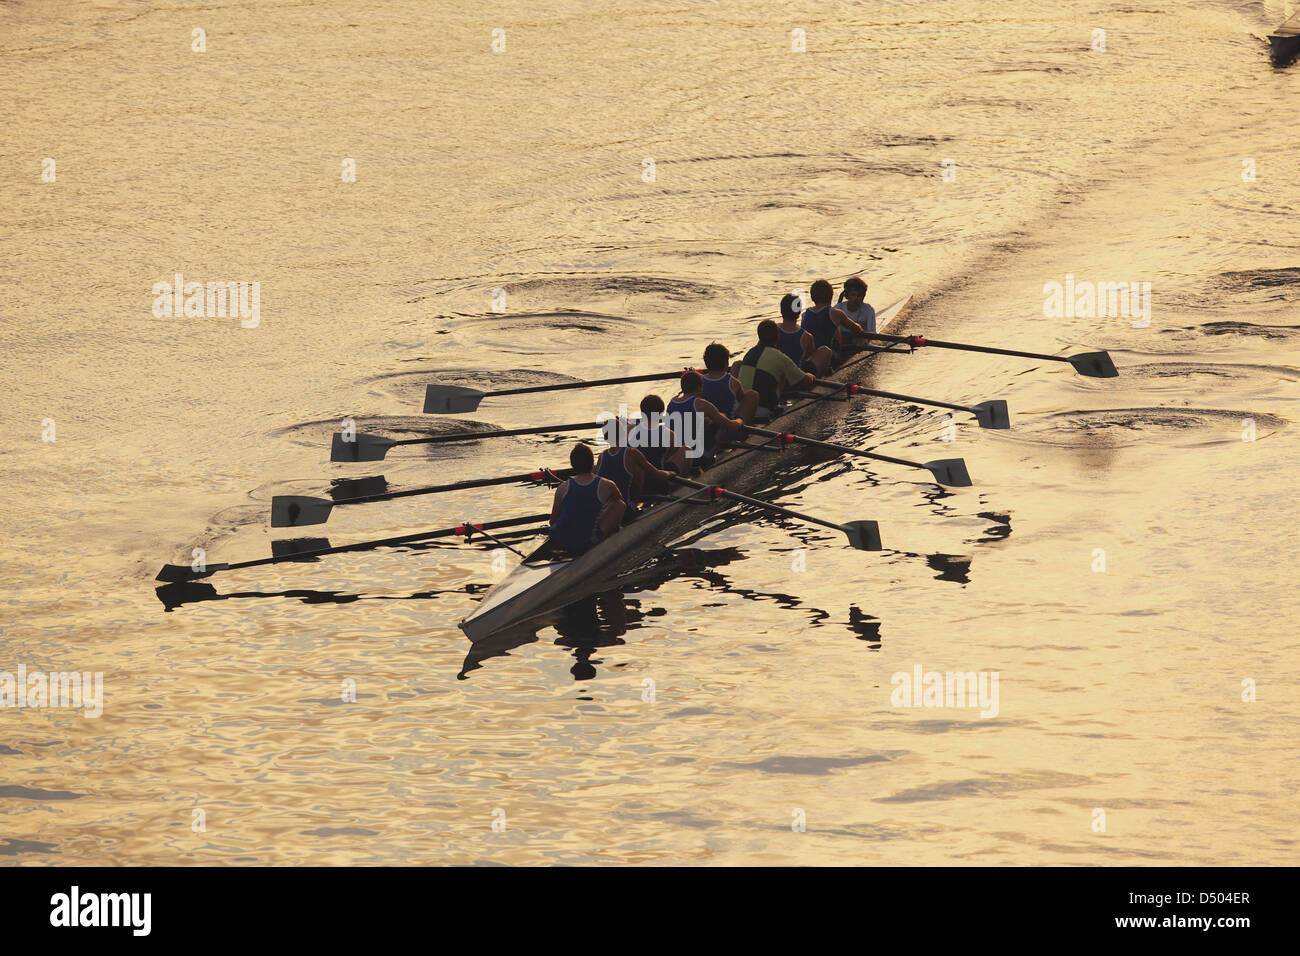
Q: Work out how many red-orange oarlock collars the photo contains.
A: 8